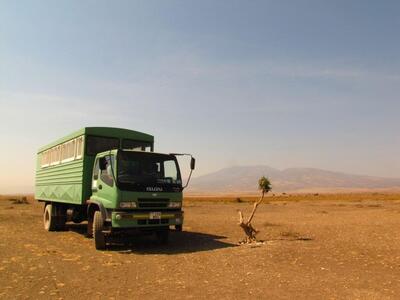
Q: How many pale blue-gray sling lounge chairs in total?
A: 0